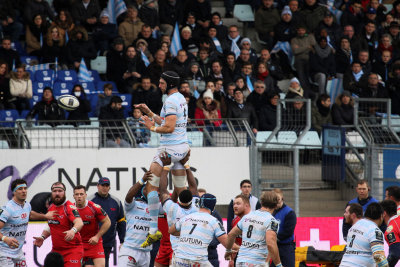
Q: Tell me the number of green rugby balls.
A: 0